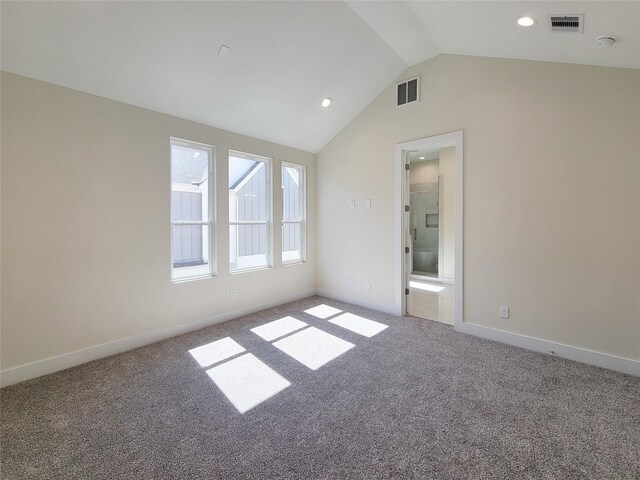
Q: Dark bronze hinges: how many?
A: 4